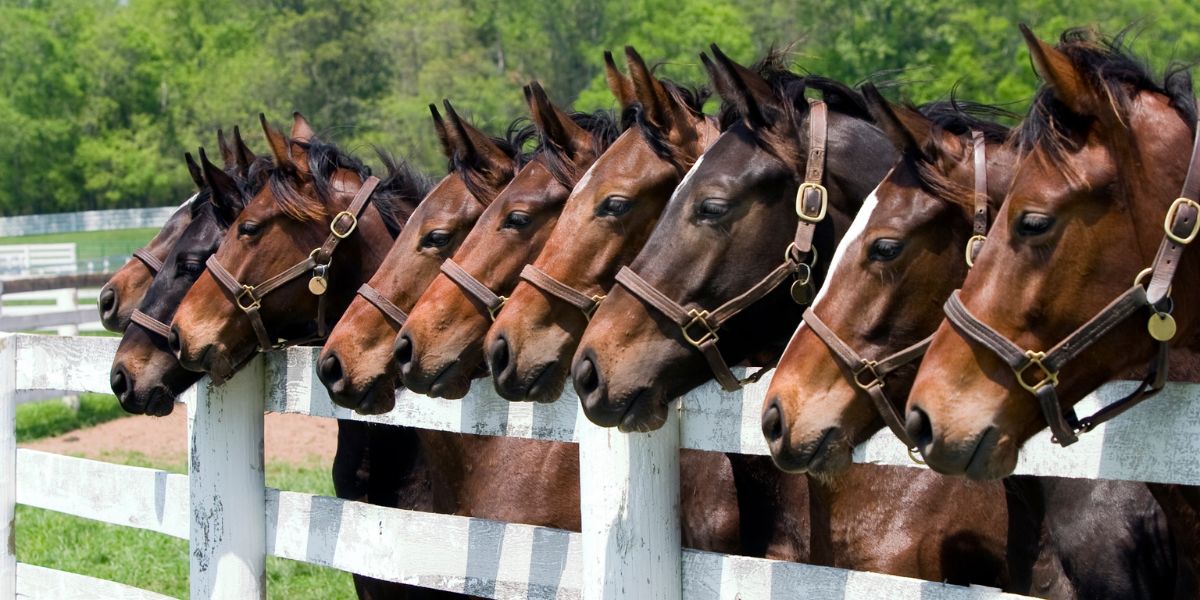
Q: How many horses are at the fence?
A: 9